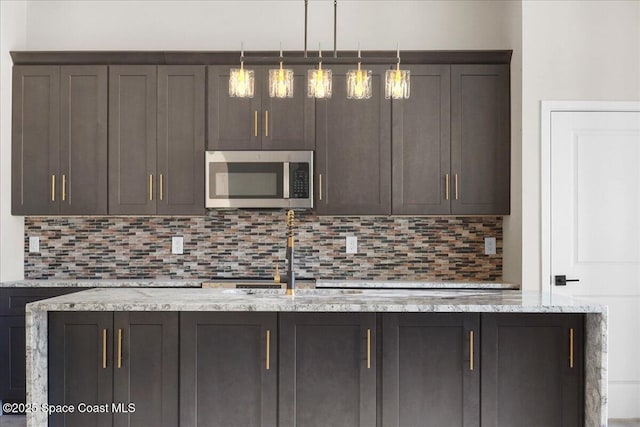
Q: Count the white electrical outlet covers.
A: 4